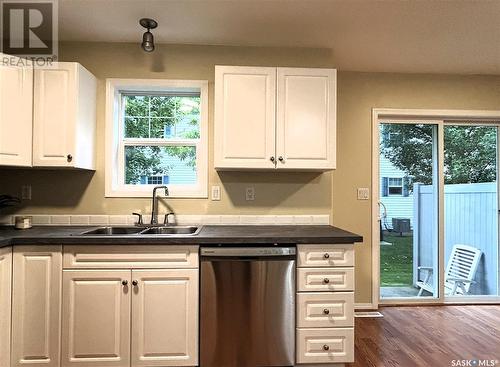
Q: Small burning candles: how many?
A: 0